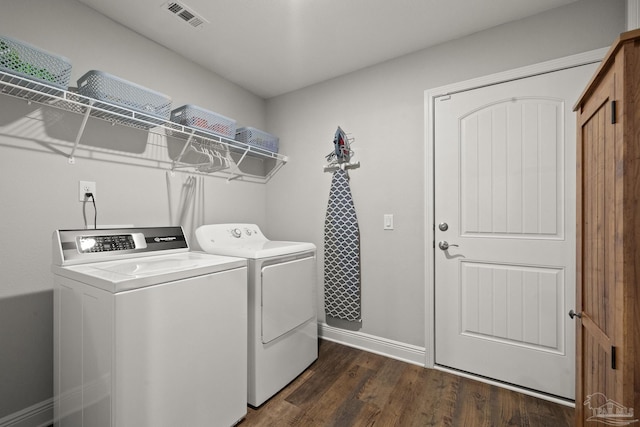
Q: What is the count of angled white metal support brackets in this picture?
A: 3